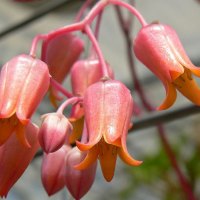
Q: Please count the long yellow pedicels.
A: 0